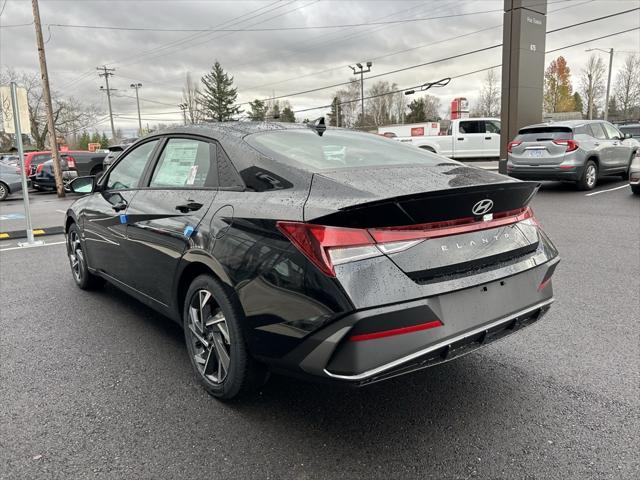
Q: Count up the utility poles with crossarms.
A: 1